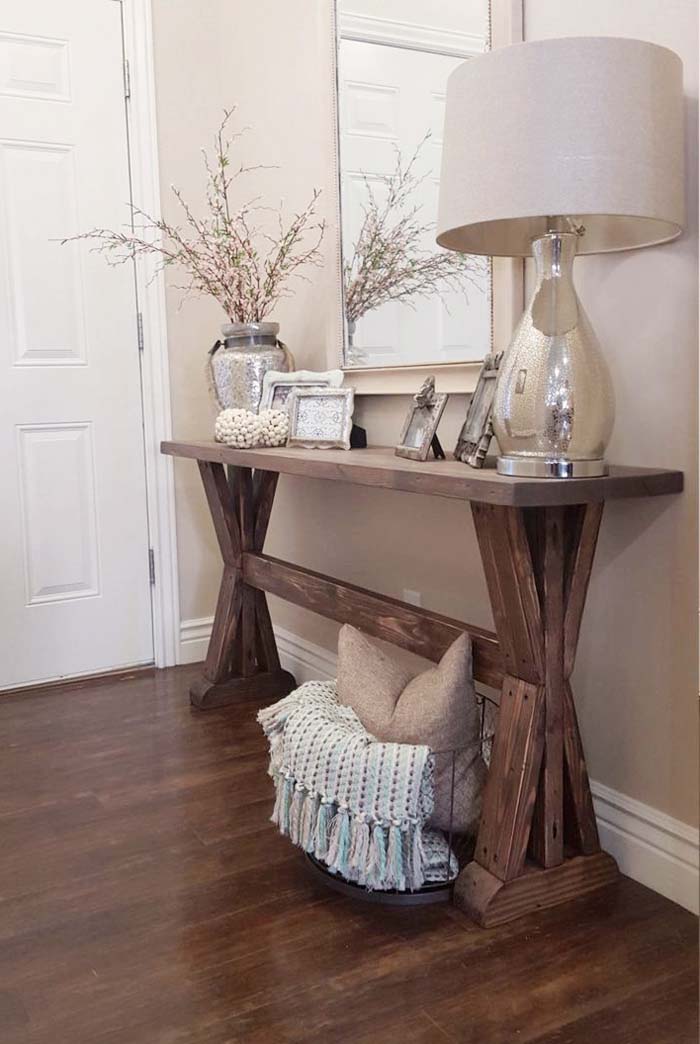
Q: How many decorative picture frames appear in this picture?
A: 4